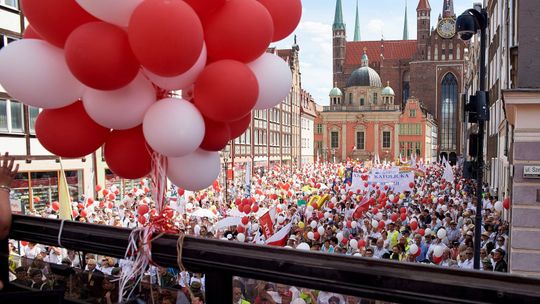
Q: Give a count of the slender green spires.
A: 3